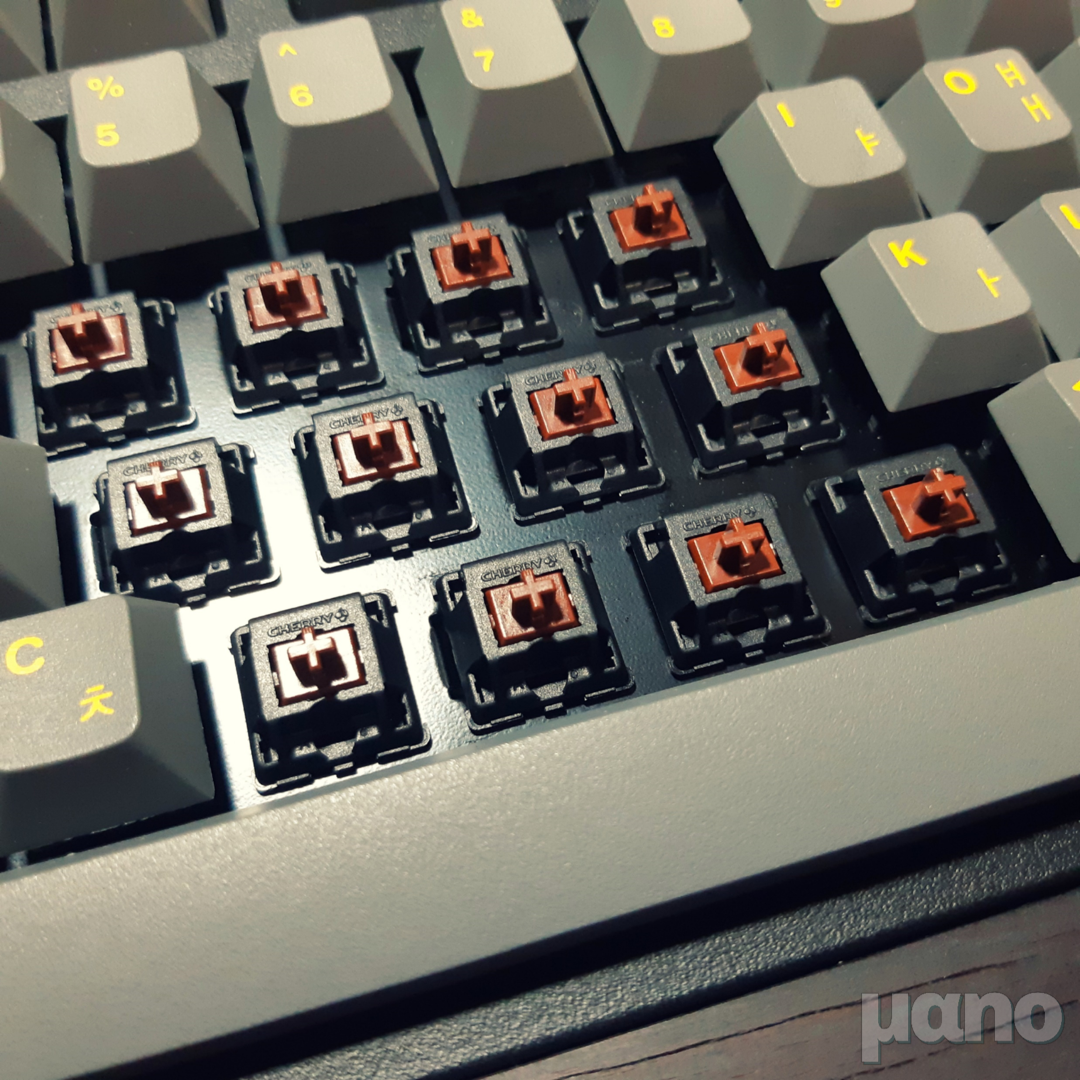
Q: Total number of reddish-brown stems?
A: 12